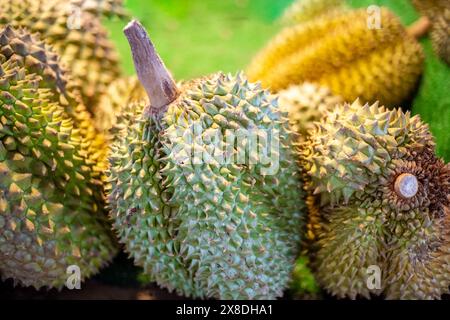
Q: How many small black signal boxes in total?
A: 0